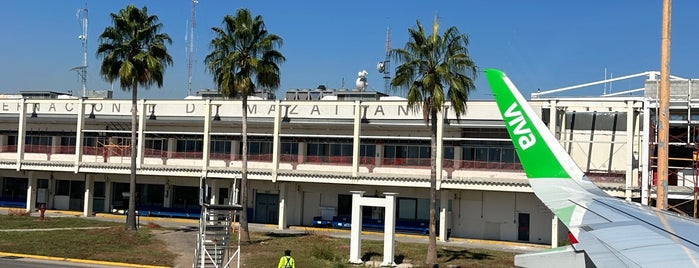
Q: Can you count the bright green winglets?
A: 1